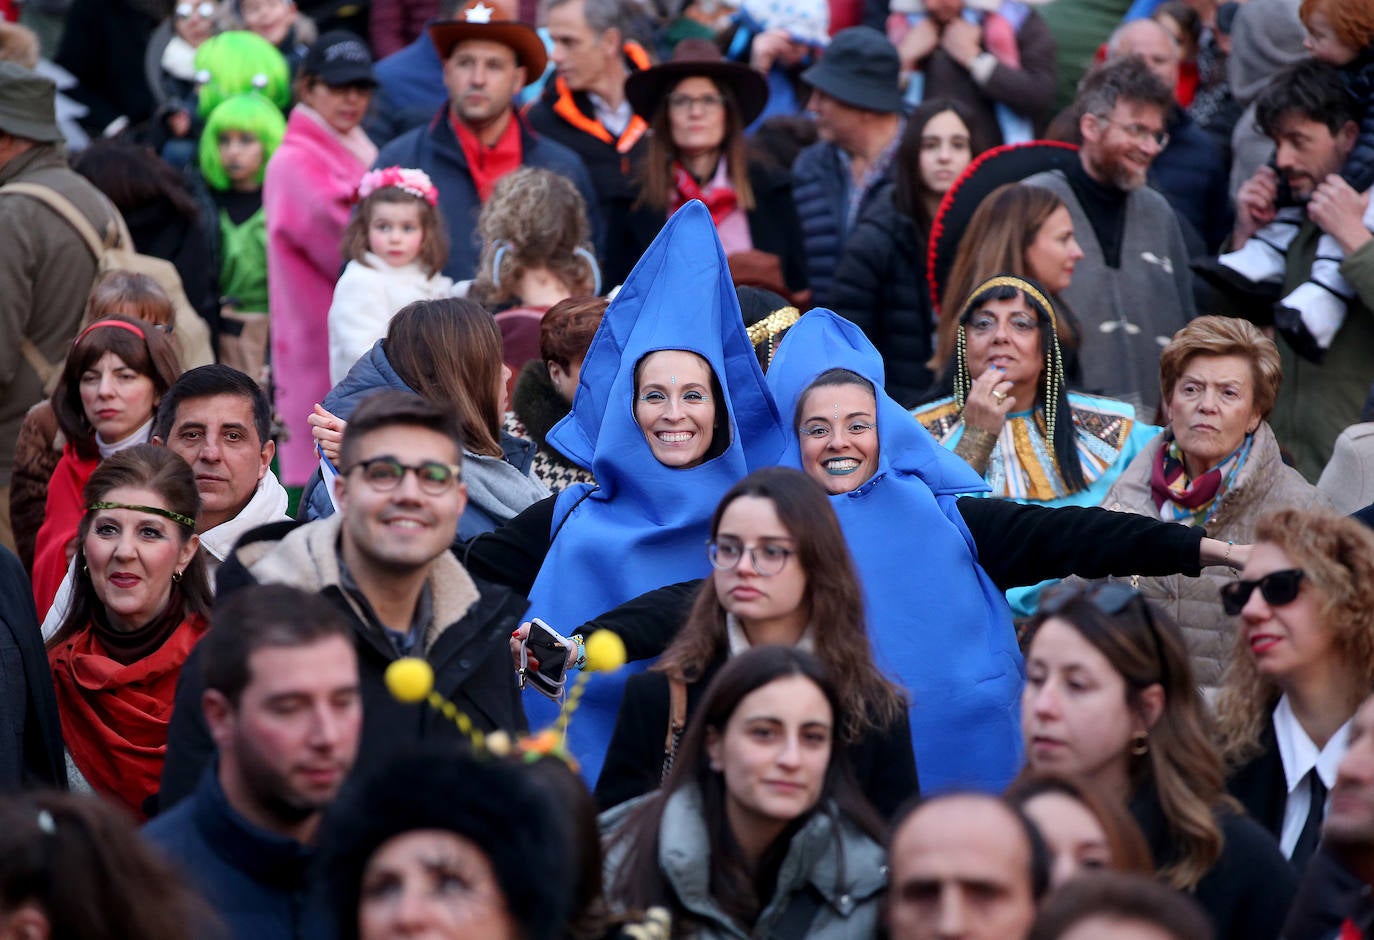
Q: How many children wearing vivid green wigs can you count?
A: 2